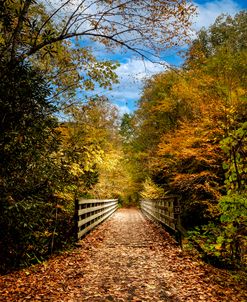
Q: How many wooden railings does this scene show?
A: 2